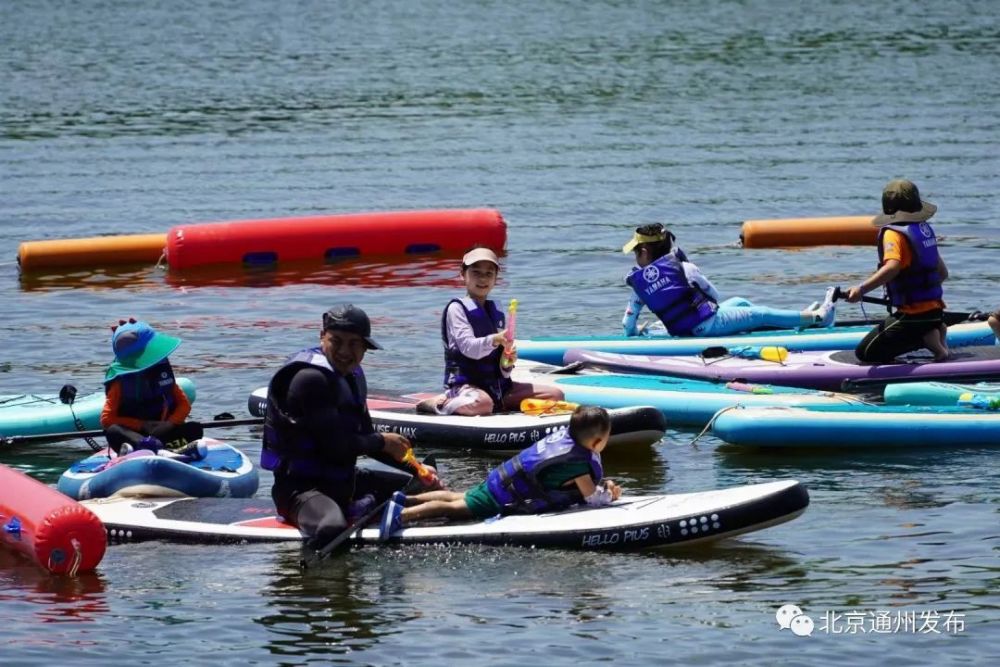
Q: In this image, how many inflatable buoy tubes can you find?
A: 4